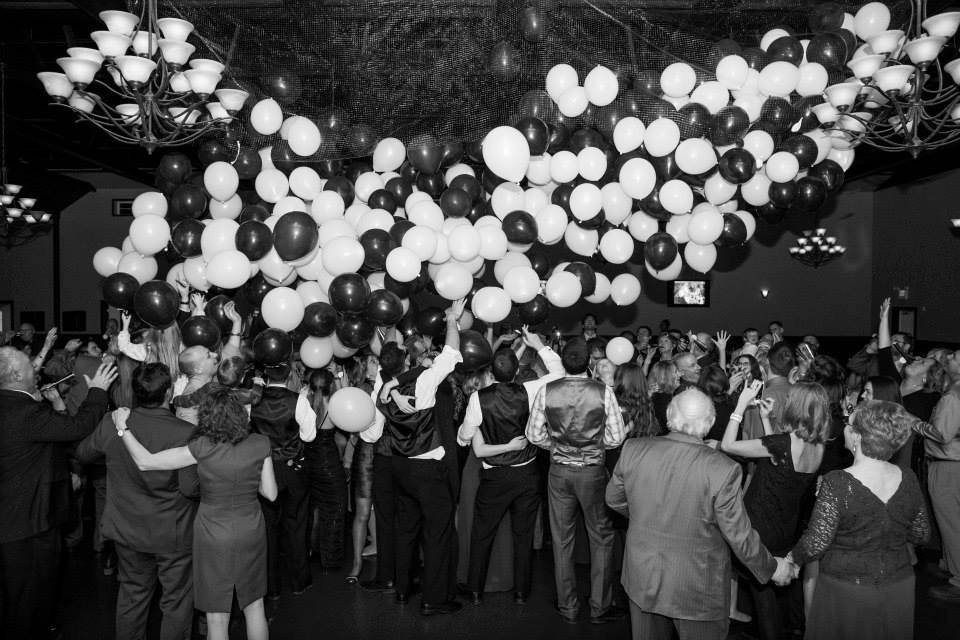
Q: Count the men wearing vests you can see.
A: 4